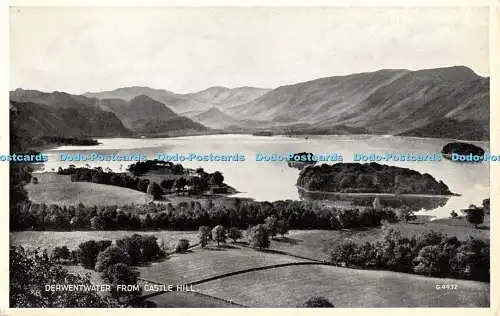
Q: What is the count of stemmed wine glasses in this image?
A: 0